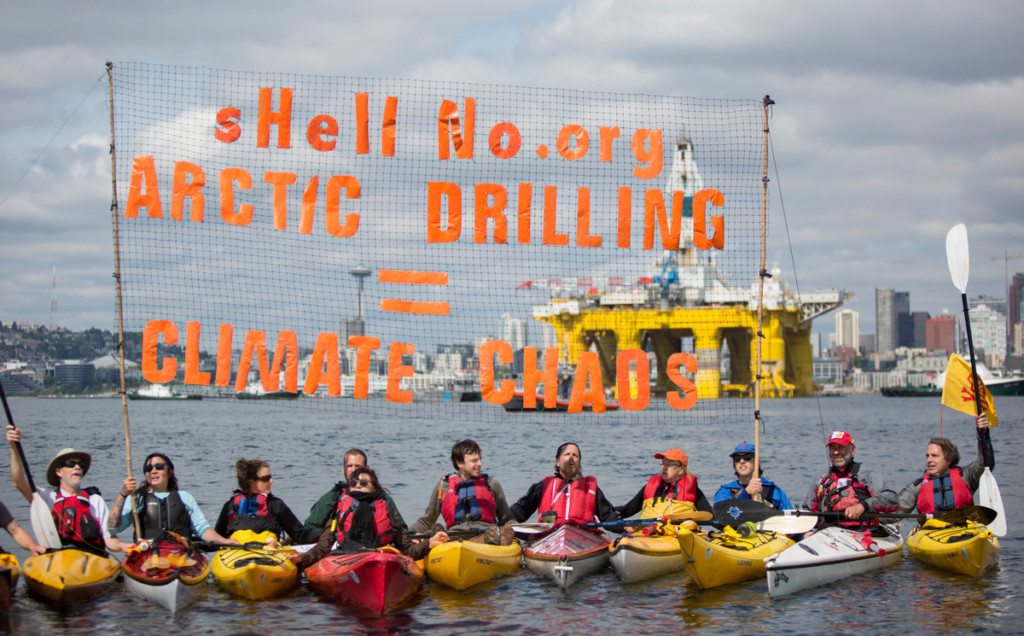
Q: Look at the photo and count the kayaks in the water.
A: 11